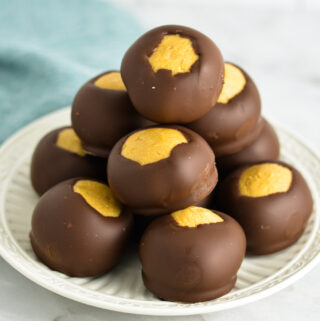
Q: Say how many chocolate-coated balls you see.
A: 9